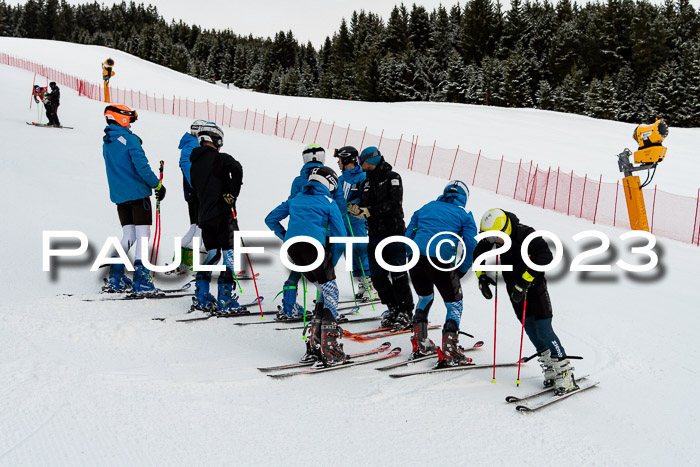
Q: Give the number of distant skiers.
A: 2